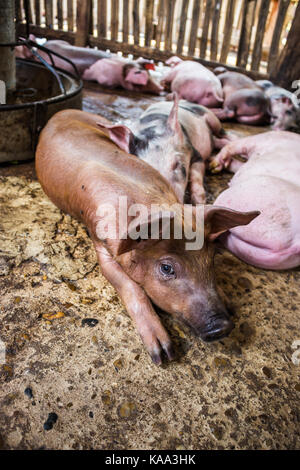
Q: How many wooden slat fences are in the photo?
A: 1